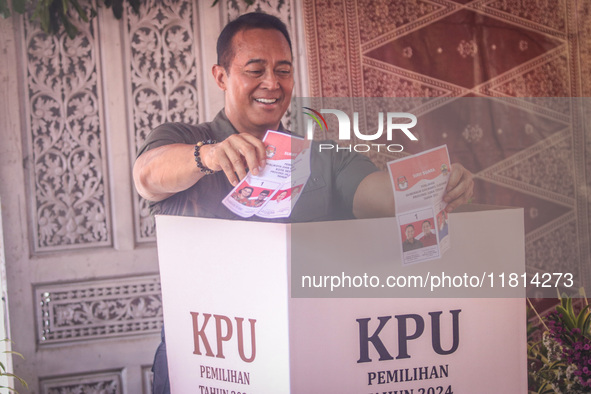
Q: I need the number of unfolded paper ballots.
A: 2